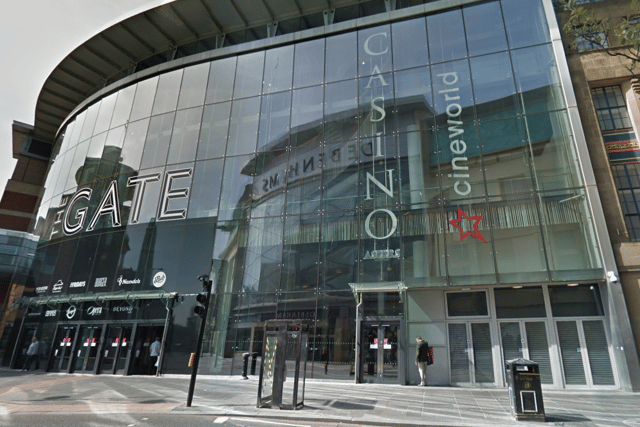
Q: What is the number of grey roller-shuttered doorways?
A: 3